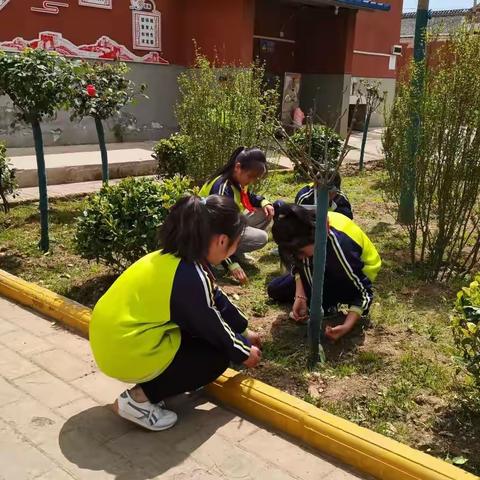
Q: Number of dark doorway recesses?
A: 1